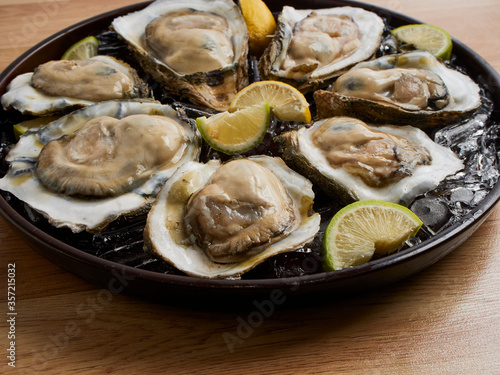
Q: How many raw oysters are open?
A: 7